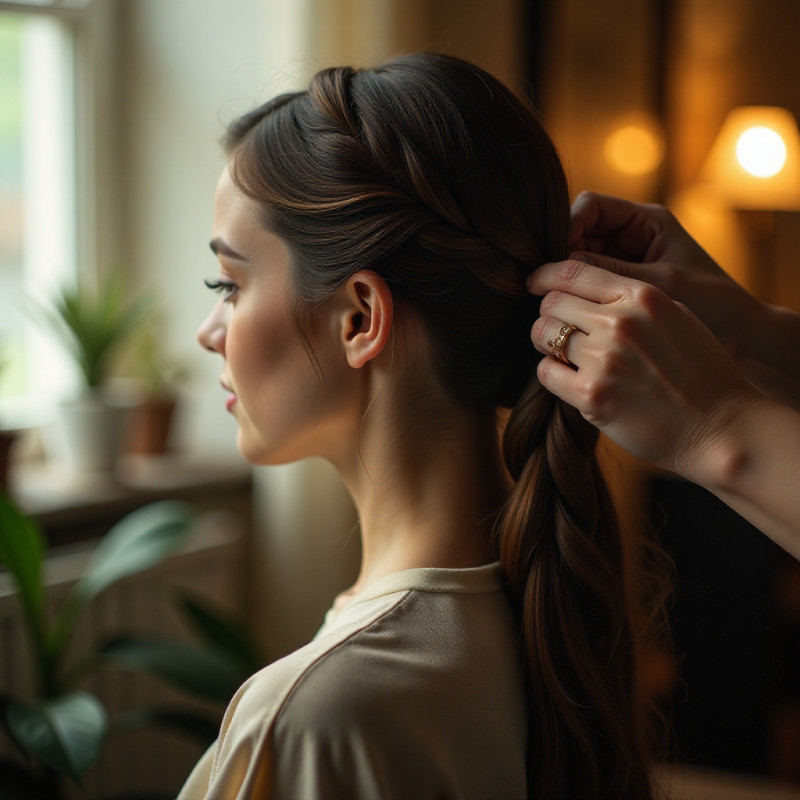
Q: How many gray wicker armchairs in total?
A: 0